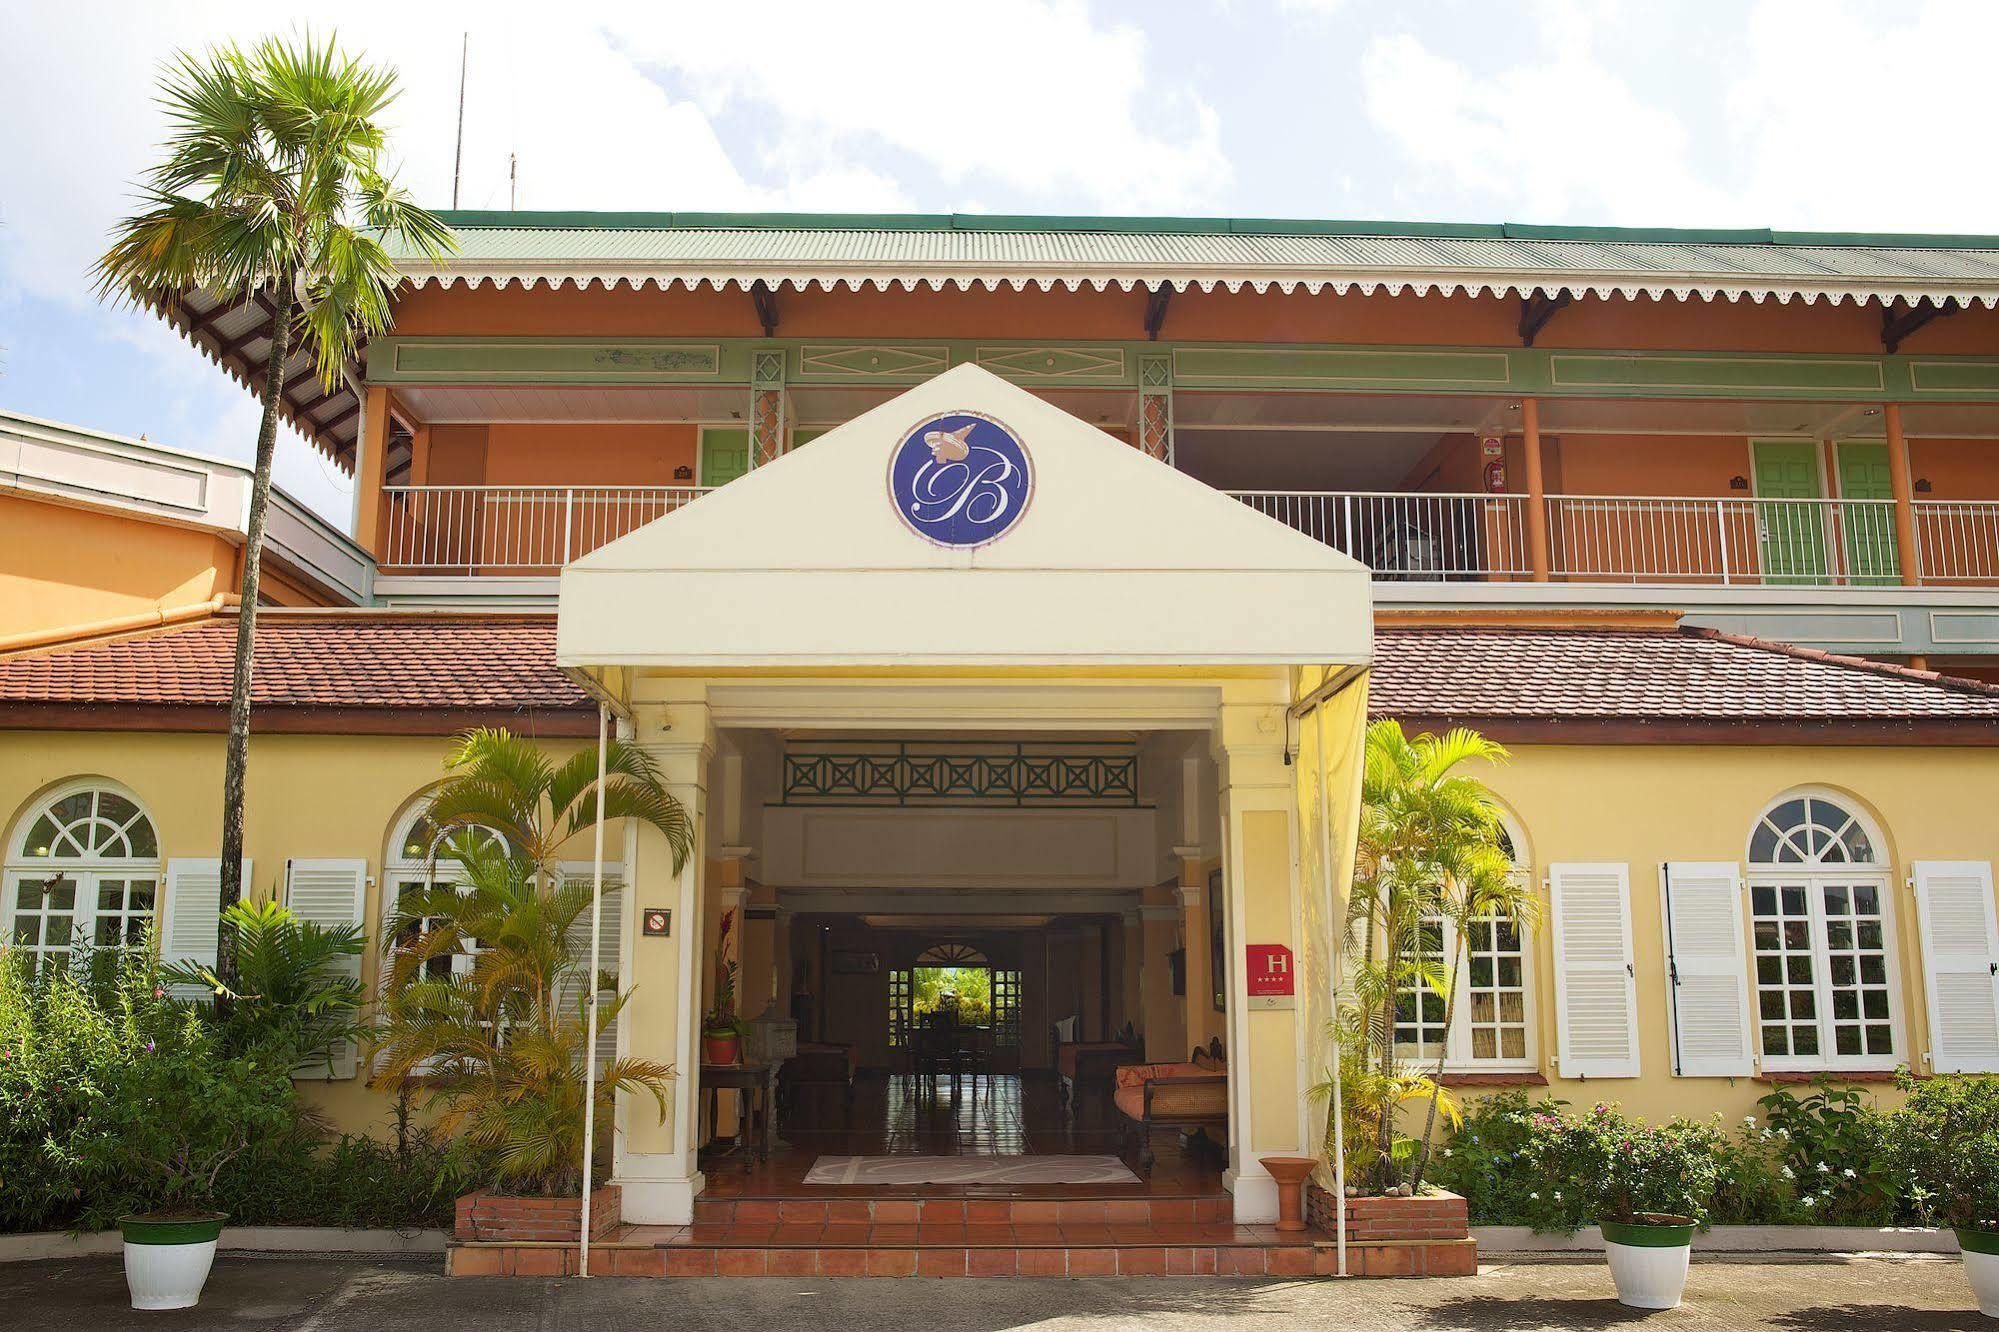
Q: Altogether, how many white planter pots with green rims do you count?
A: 3